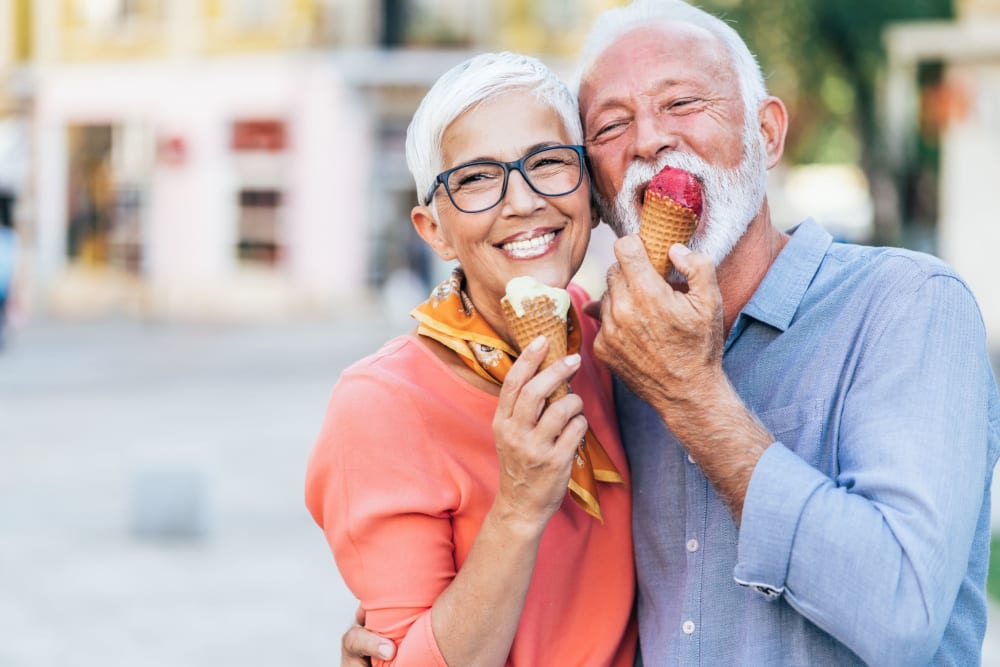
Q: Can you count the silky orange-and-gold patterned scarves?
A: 1